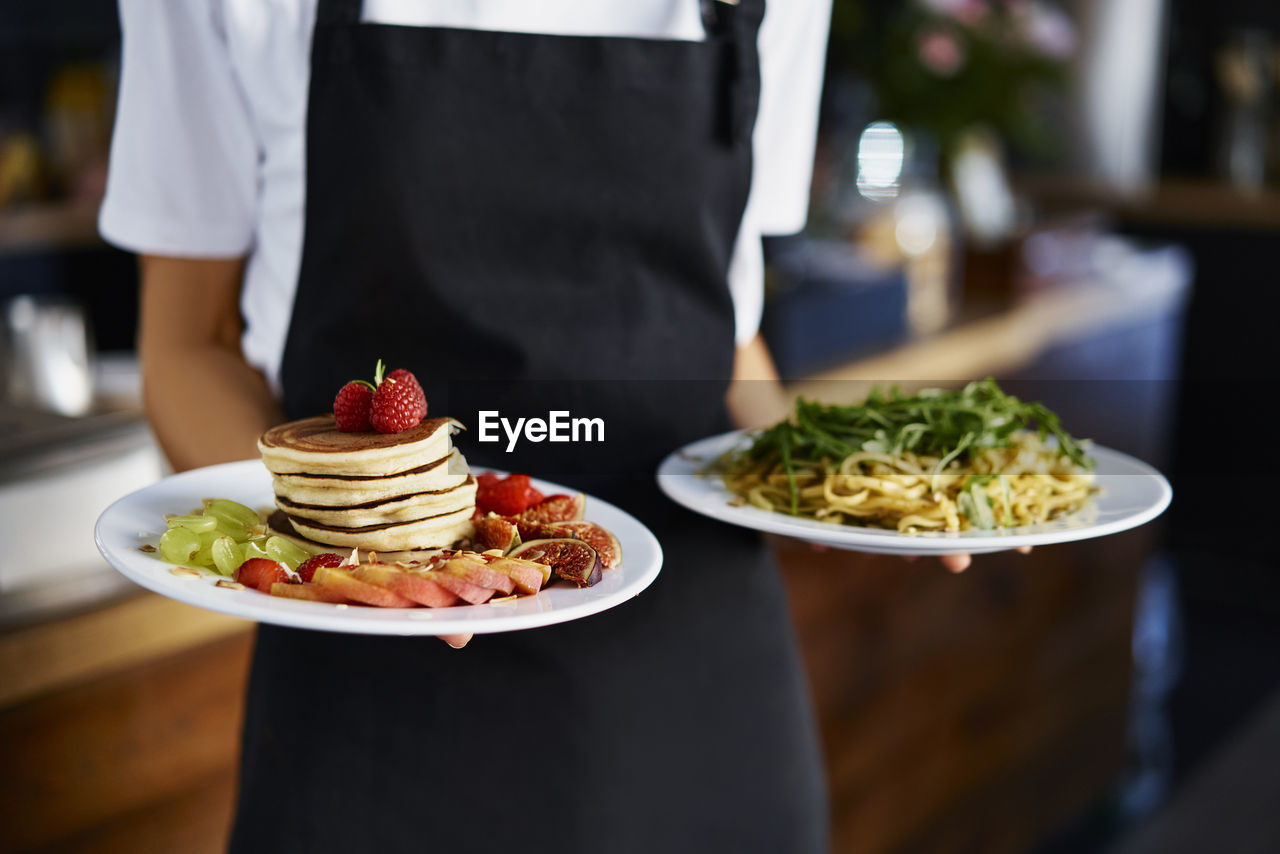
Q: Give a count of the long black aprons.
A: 1